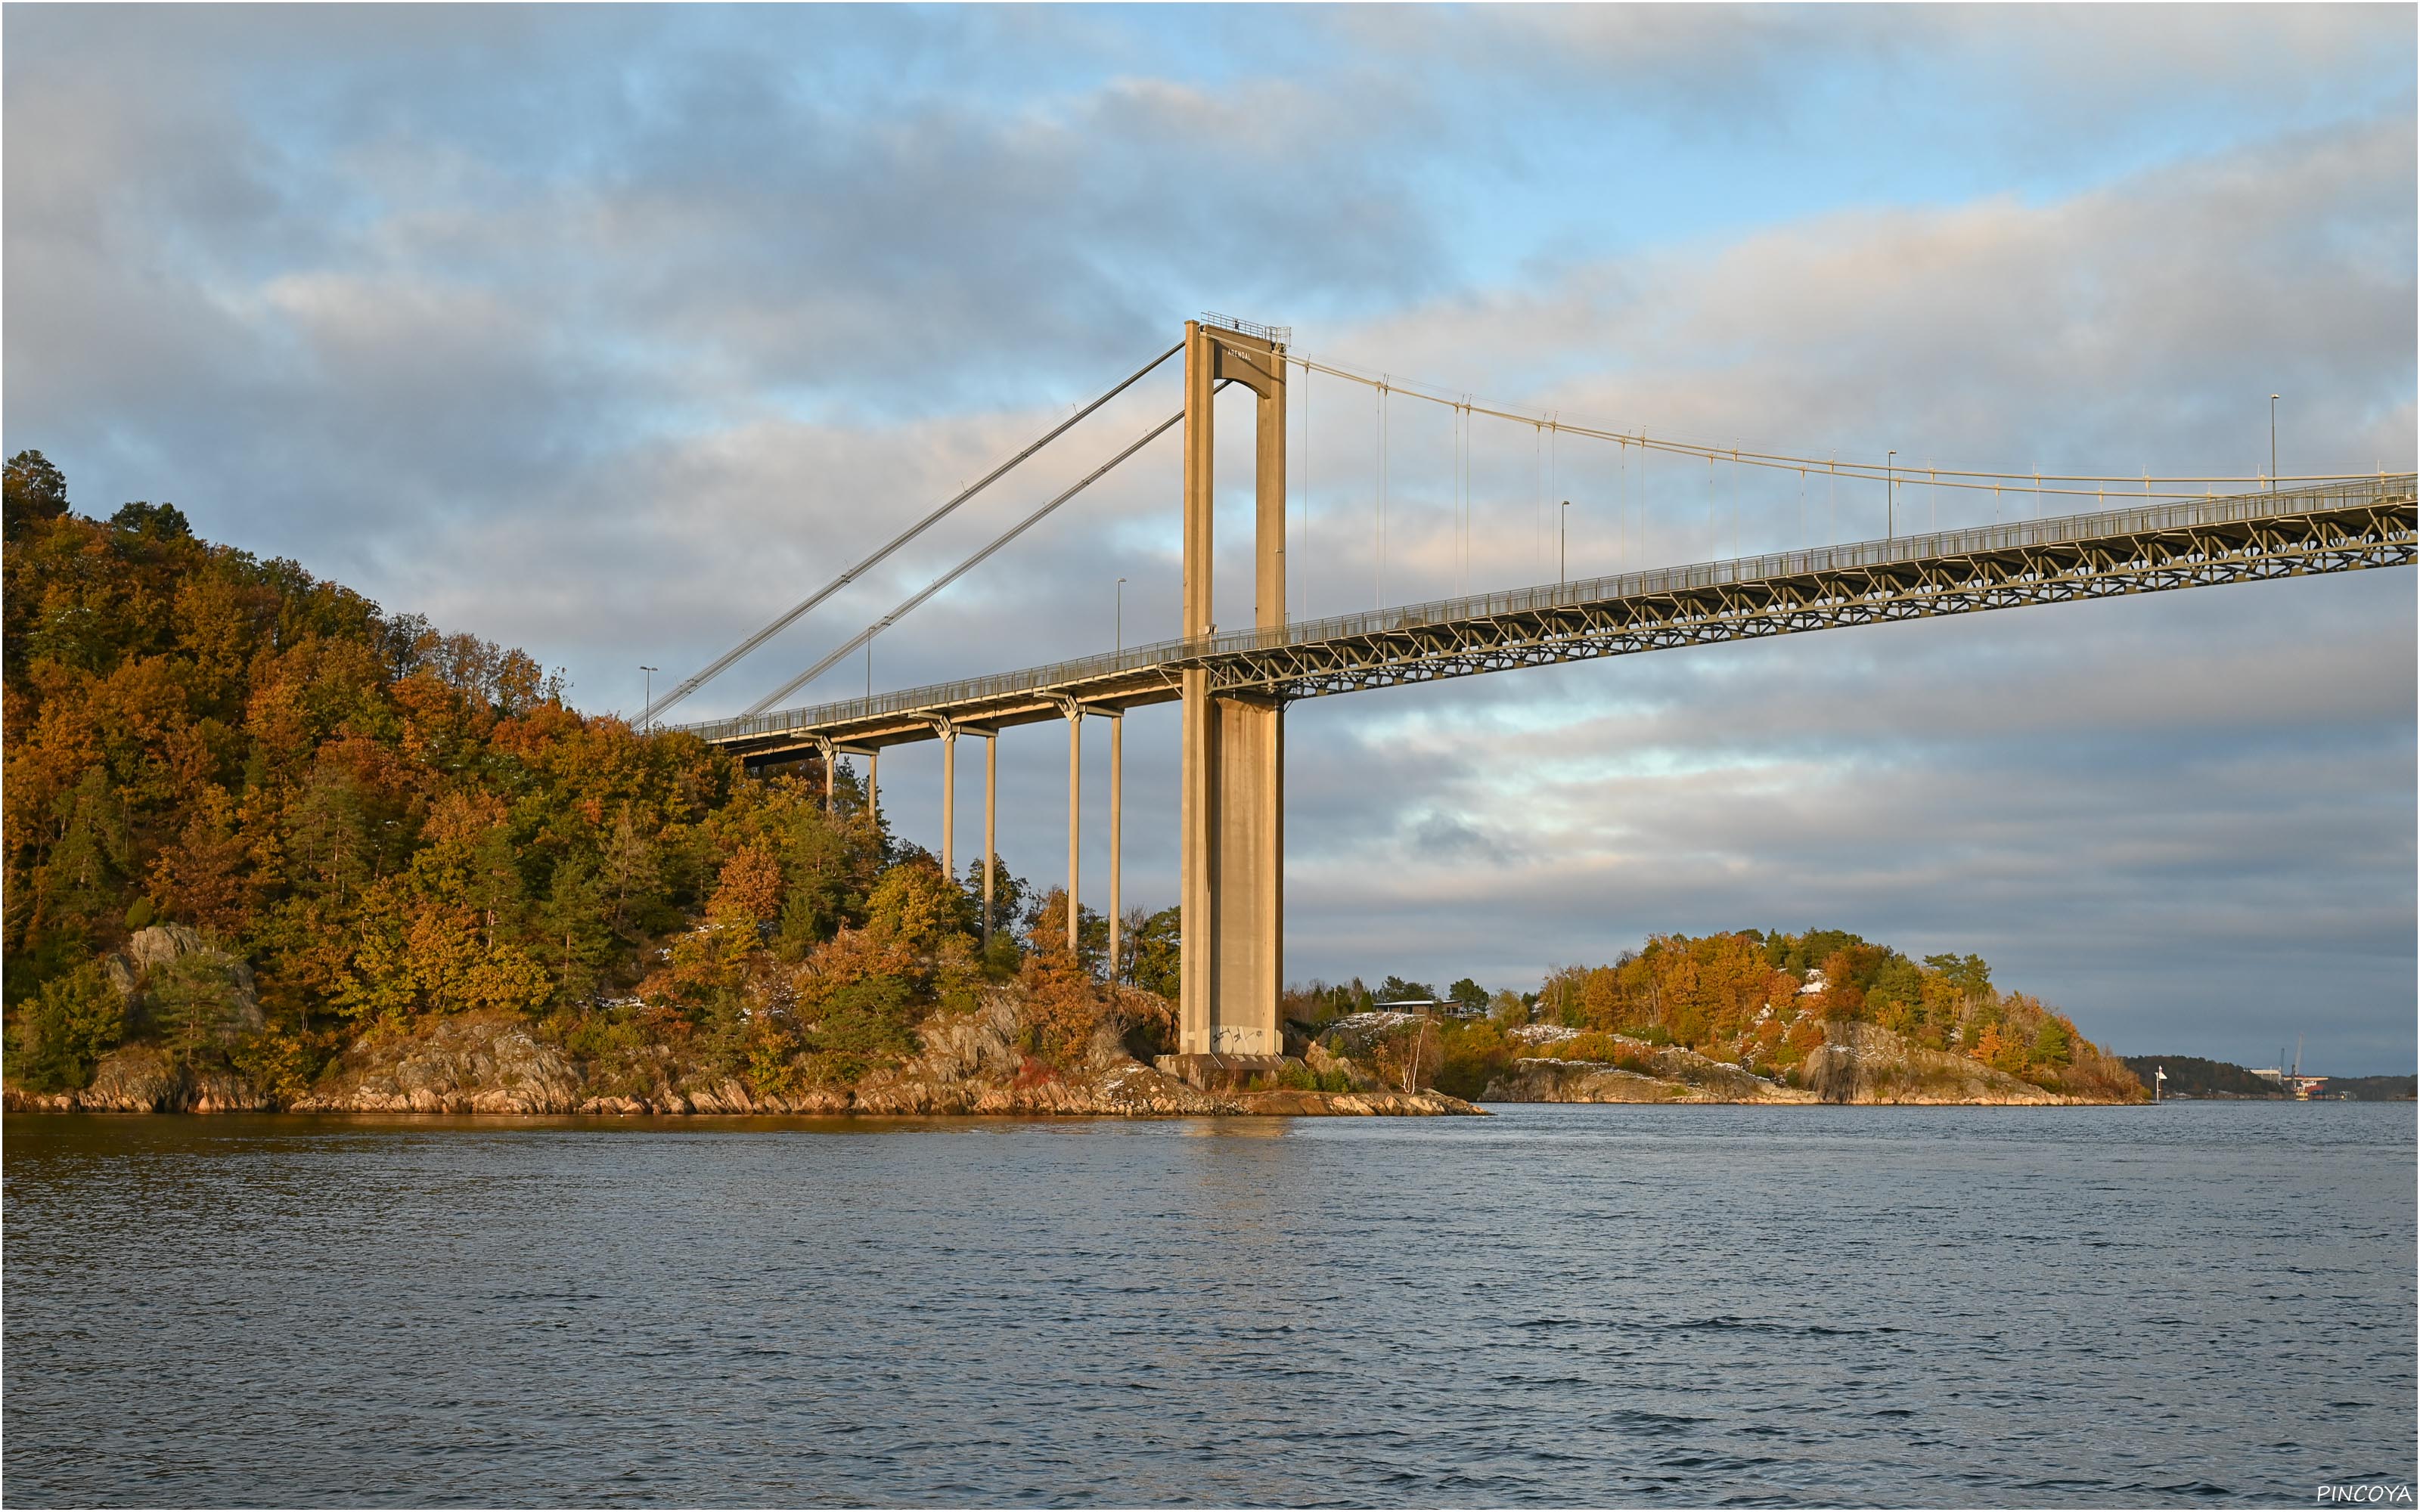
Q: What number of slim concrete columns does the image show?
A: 6